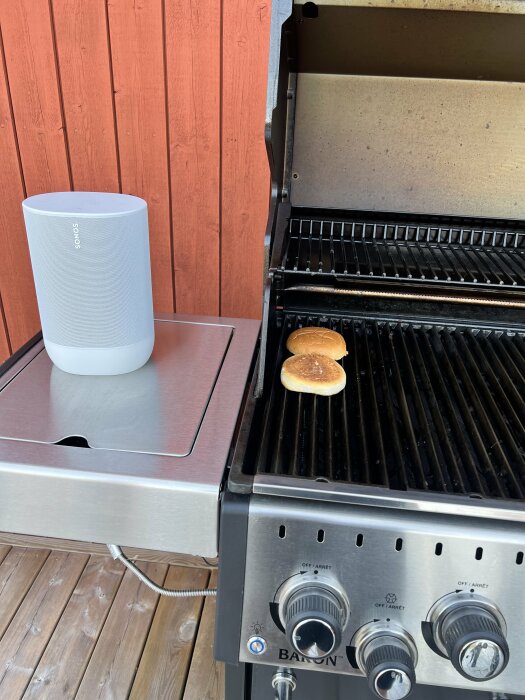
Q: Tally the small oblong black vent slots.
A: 7